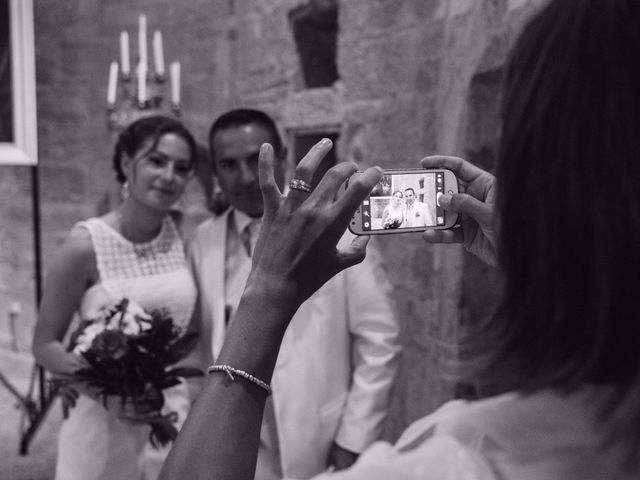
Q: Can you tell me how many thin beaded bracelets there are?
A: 1